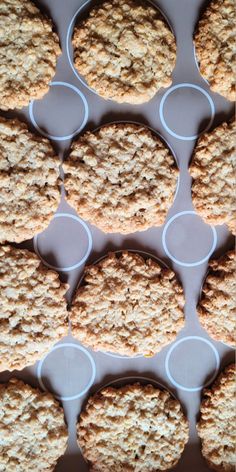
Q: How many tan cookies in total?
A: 12